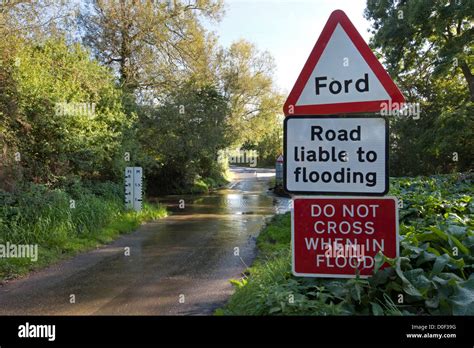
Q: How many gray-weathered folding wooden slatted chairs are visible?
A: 0